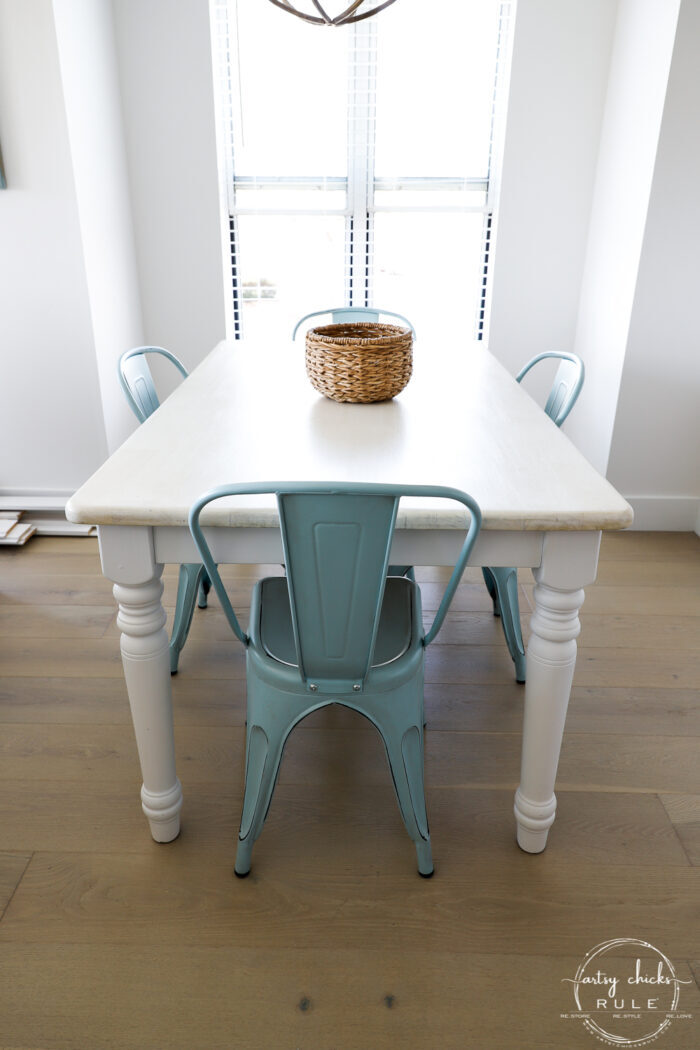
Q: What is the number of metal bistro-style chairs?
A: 4